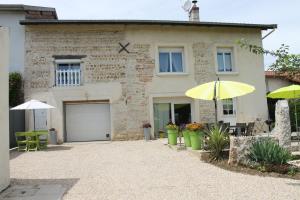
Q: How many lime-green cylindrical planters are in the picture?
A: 3